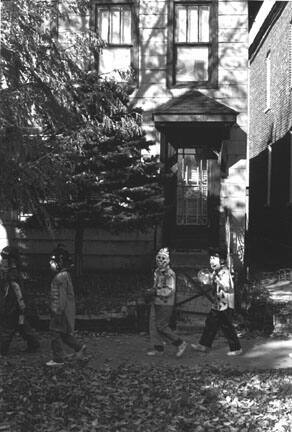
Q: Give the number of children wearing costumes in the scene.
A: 4